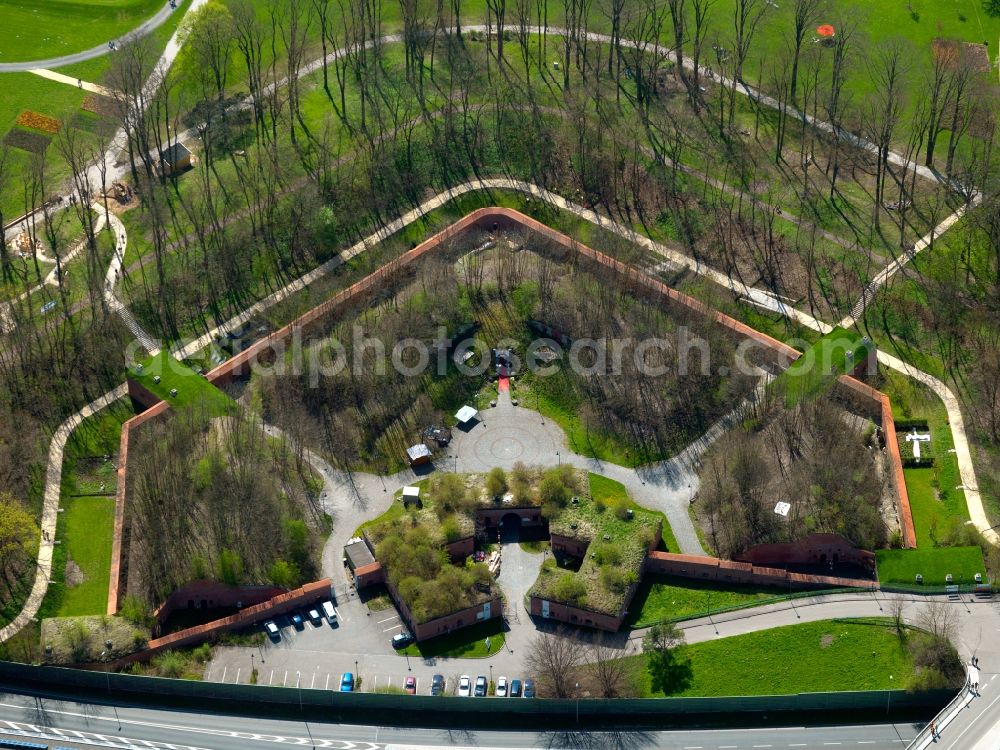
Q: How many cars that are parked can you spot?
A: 13